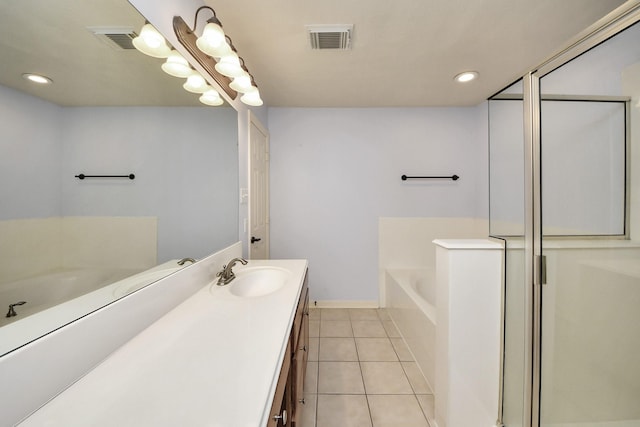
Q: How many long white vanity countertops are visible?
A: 1